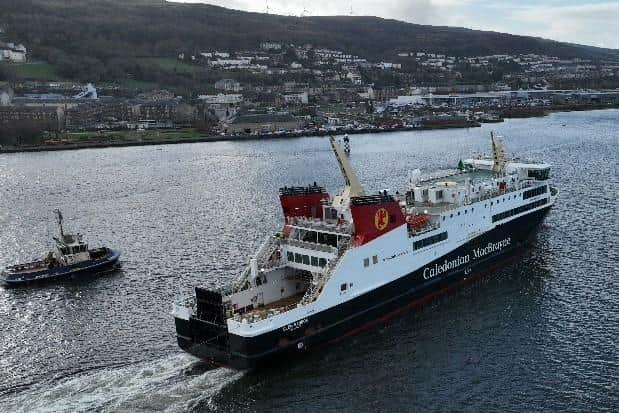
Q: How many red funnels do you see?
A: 2